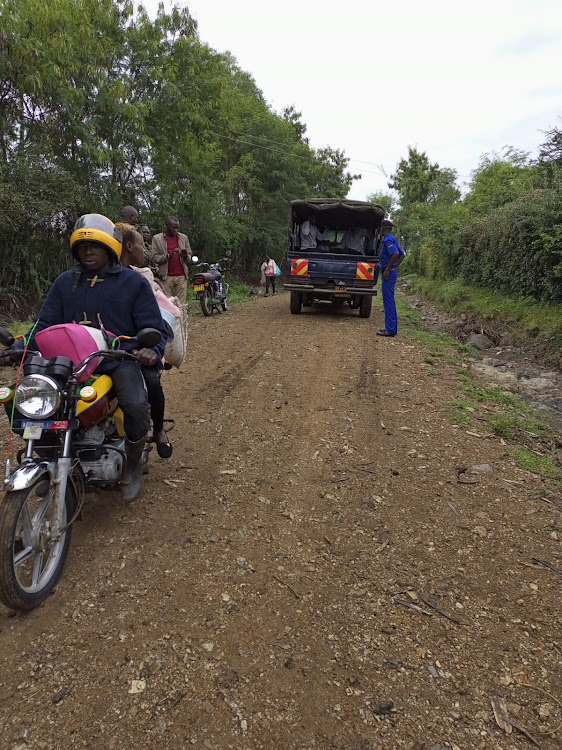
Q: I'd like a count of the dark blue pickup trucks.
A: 1